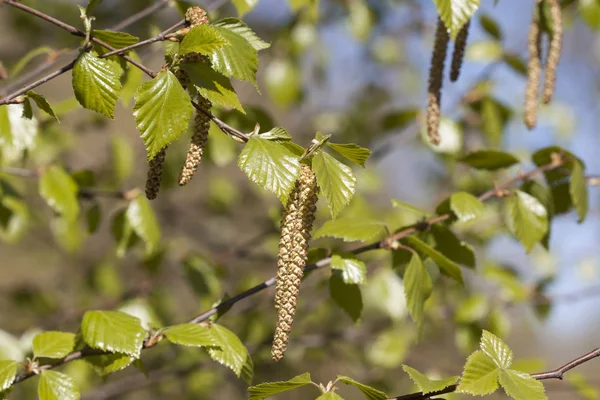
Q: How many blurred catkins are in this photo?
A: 4